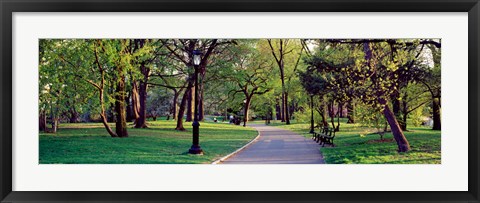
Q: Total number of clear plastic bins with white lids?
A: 0